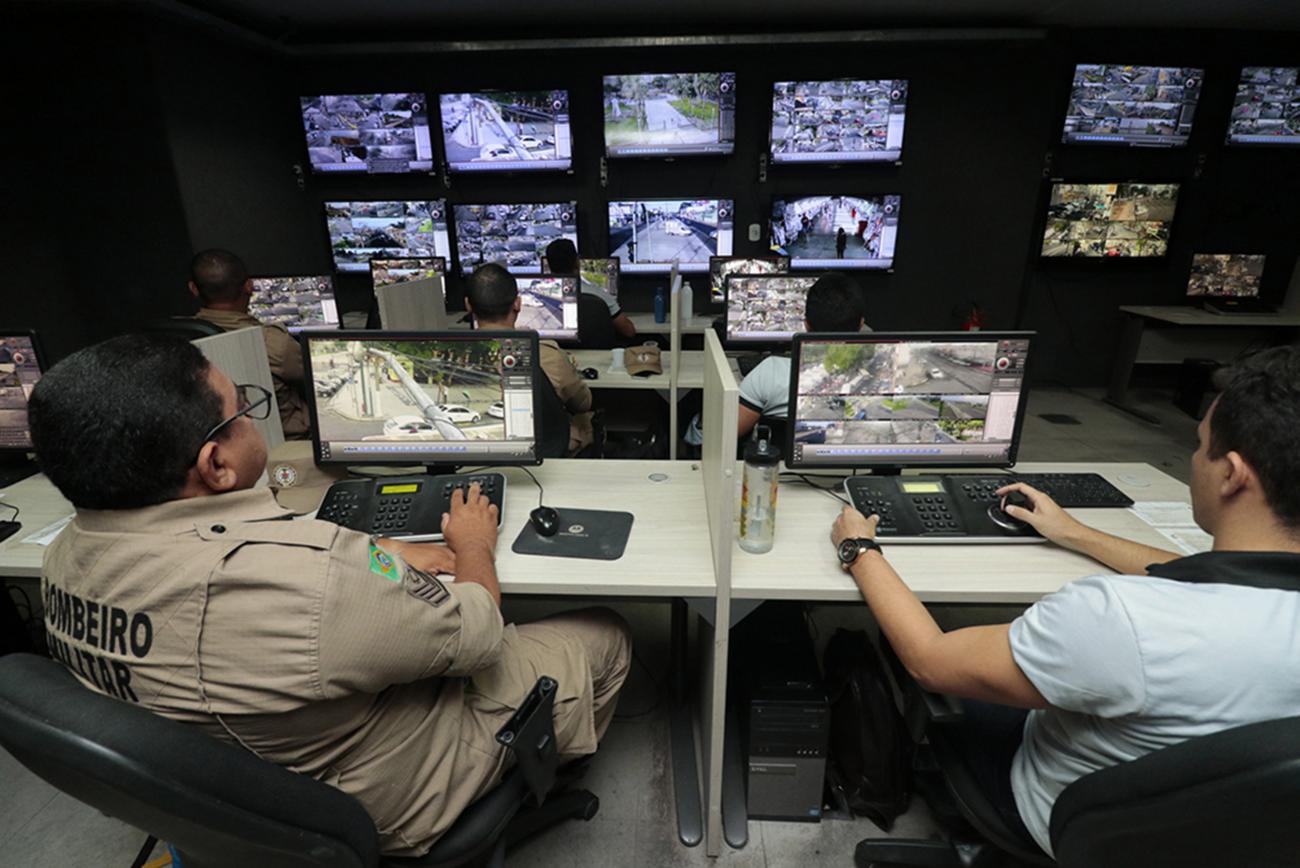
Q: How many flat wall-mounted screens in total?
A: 11